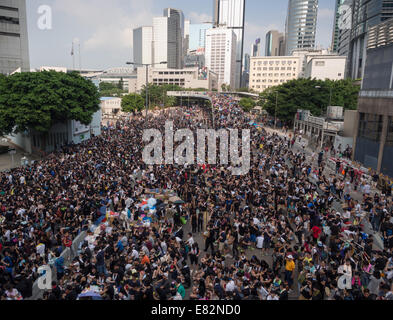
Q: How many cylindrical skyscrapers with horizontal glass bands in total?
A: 1